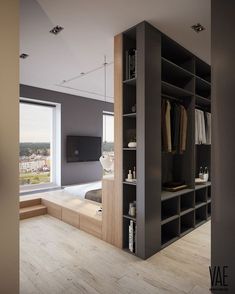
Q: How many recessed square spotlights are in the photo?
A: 3